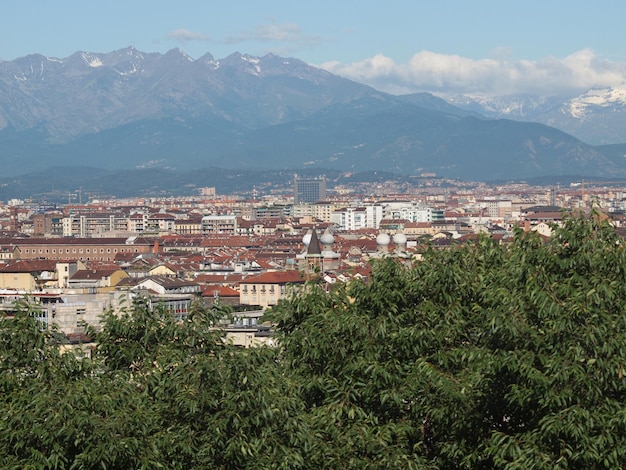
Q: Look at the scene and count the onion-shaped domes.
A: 4